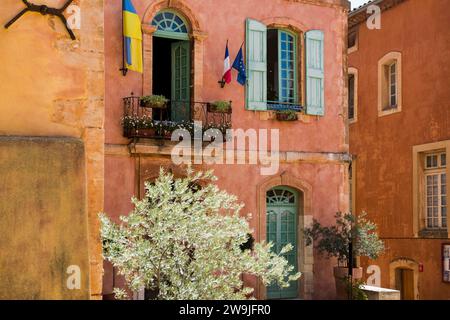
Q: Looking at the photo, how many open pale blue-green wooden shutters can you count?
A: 2